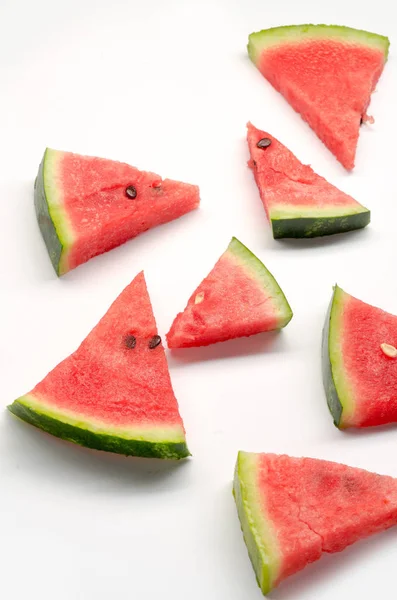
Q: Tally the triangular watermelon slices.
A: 7